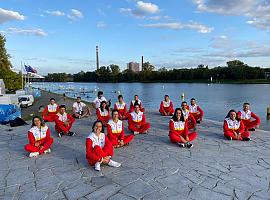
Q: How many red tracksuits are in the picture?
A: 15